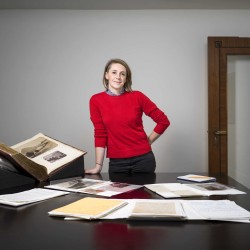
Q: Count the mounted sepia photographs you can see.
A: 2